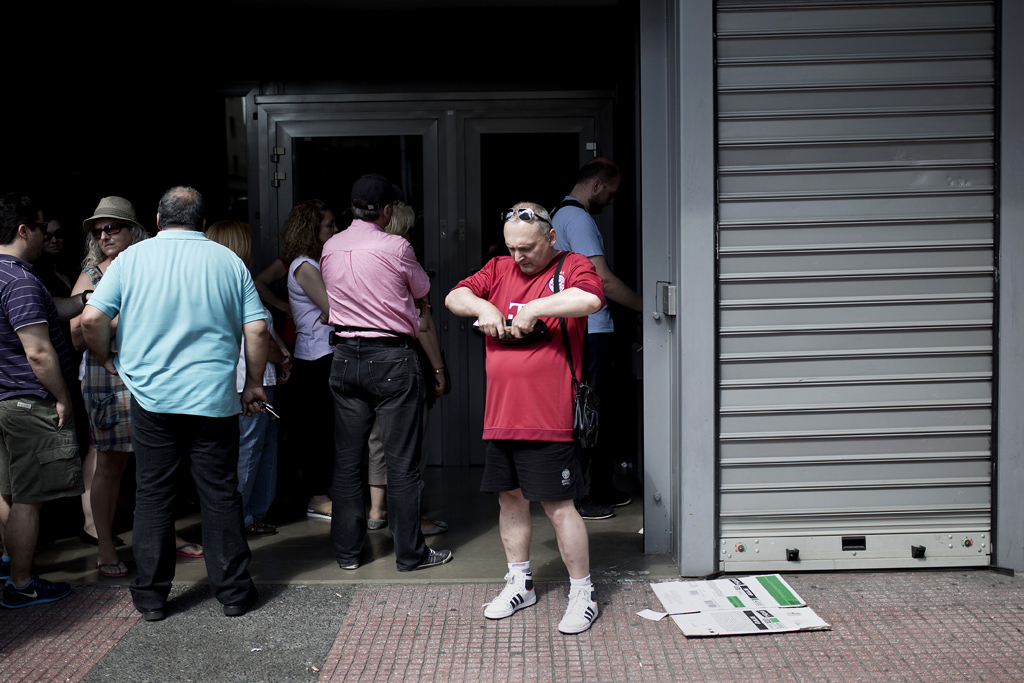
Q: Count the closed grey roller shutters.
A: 1